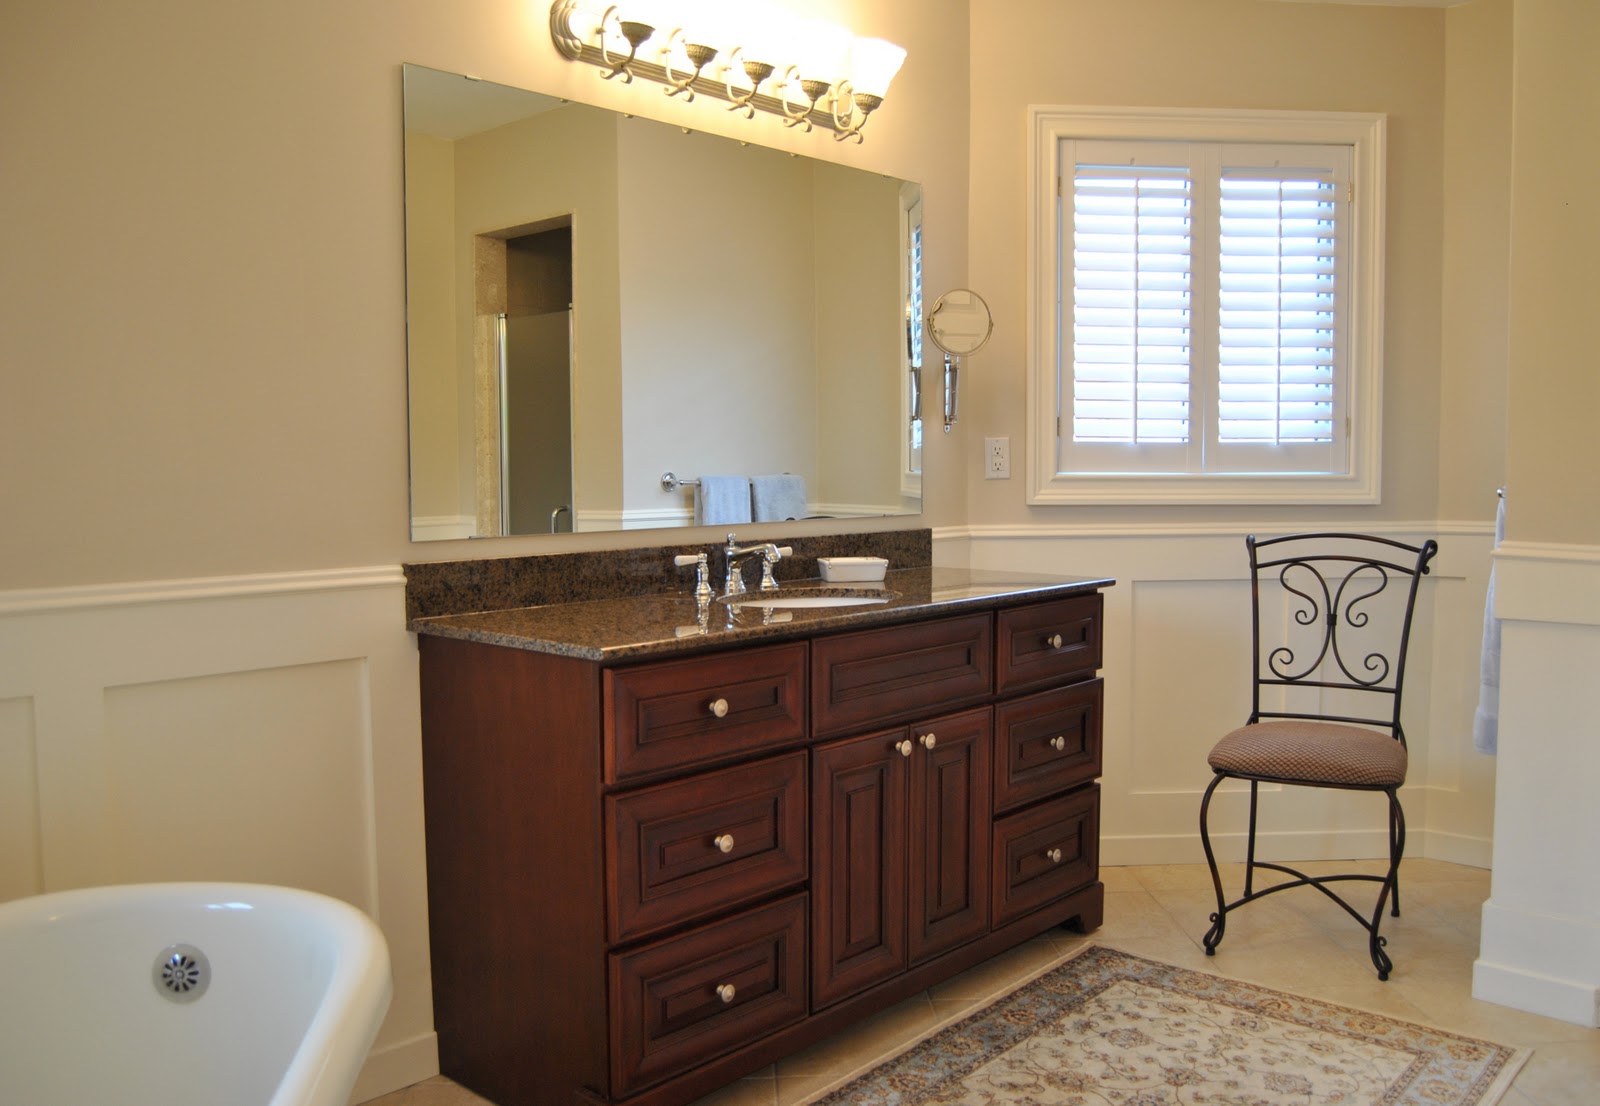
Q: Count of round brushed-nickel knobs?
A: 8